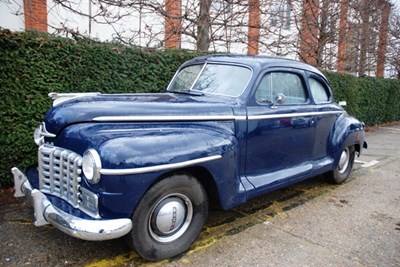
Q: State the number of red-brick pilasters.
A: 6